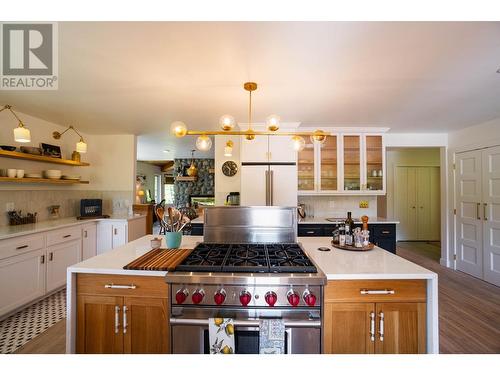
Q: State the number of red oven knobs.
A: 7